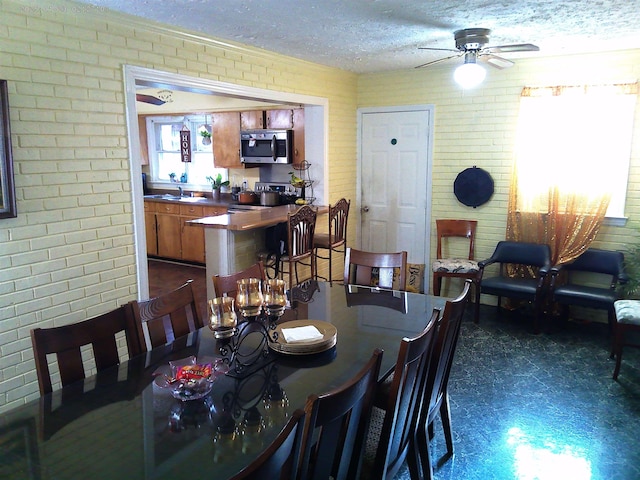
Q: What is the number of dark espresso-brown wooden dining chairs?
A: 8